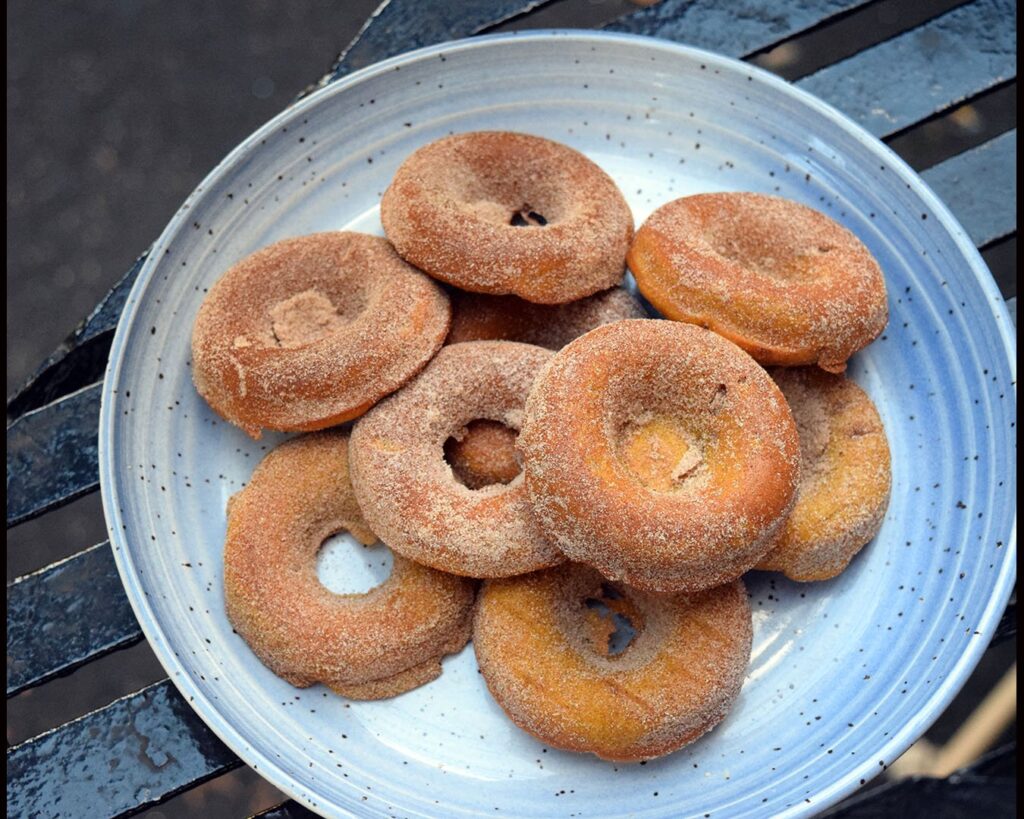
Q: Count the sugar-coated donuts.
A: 9